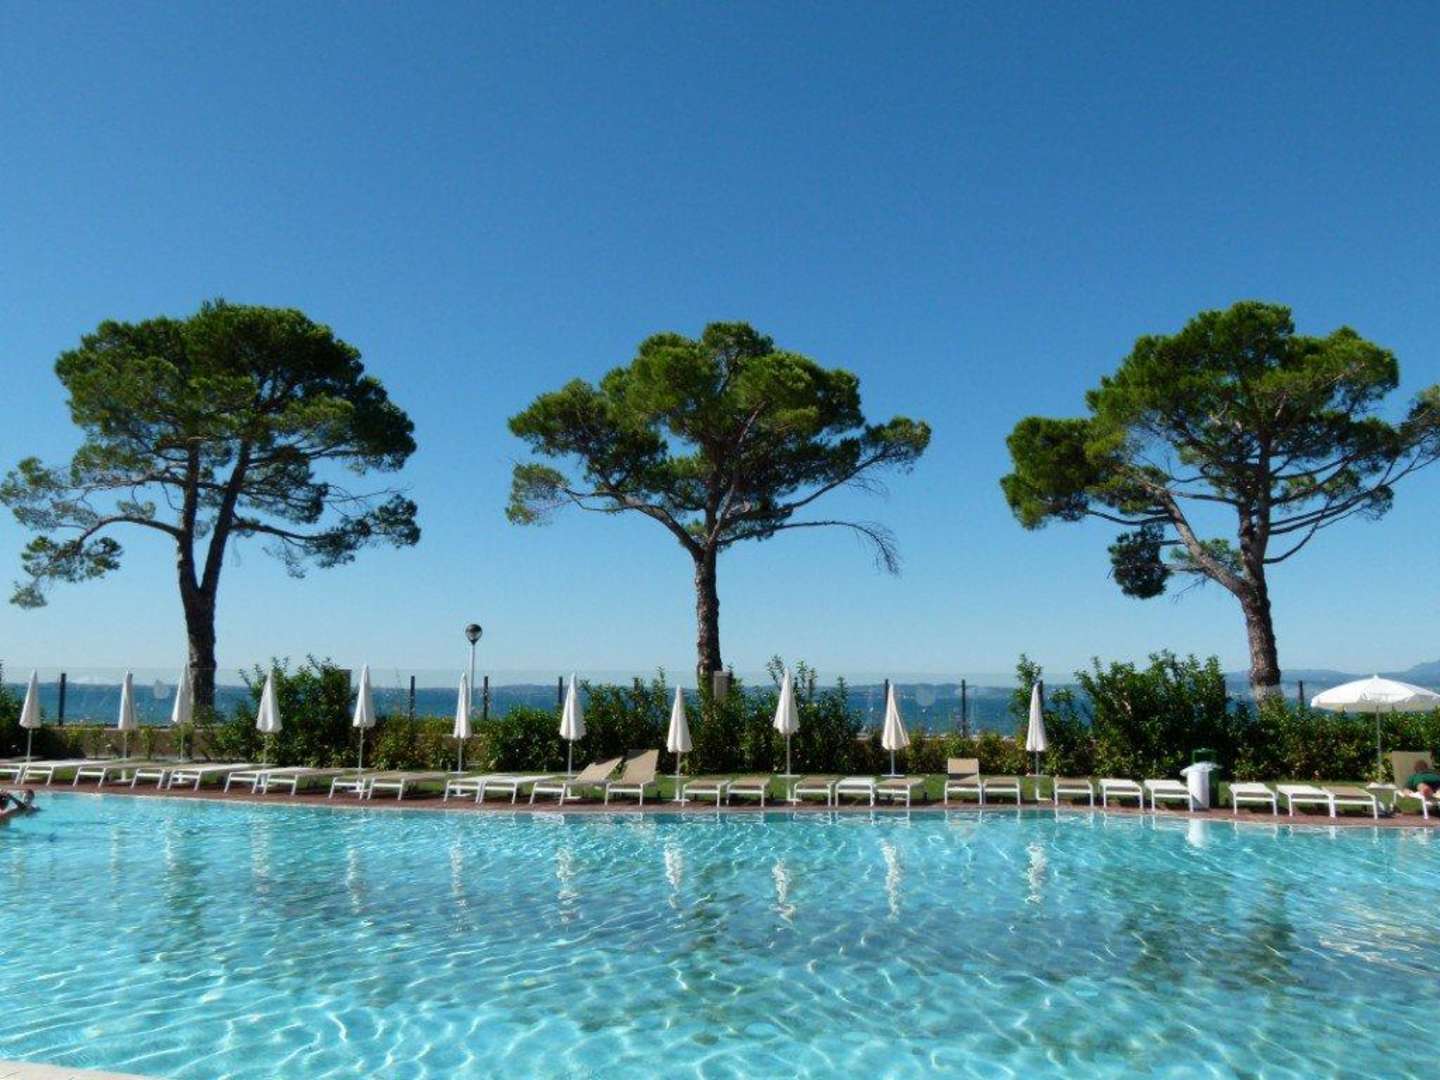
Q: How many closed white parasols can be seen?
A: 11